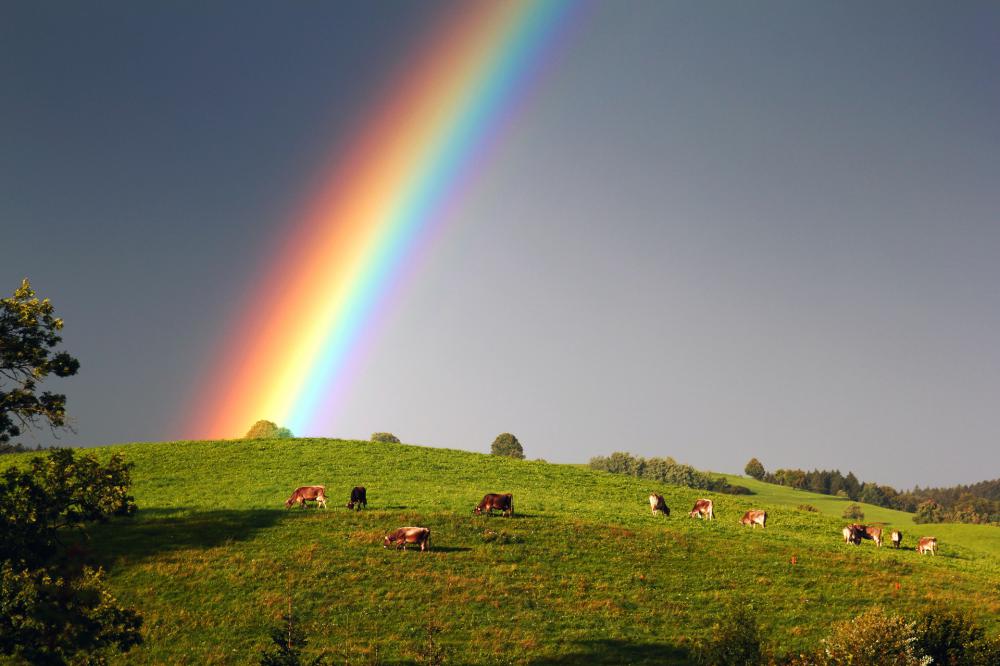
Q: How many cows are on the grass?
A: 11